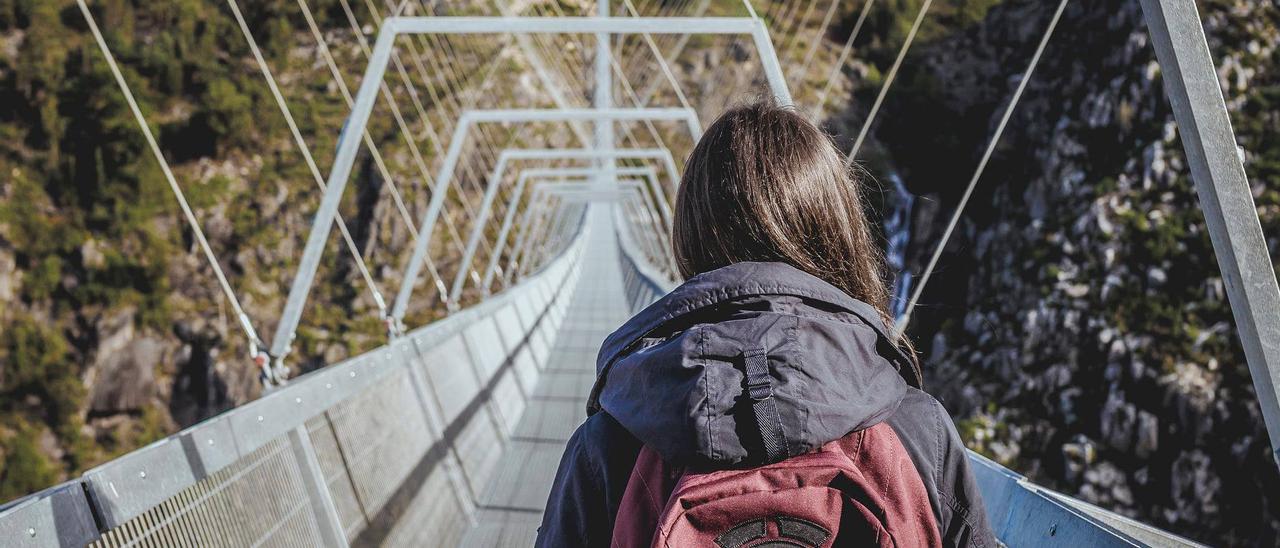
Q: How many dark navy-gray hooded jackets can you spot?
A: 1